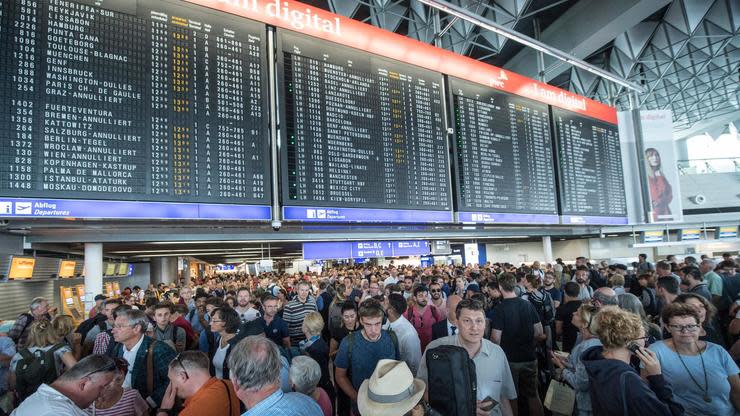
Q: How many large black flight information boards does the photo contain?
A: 4